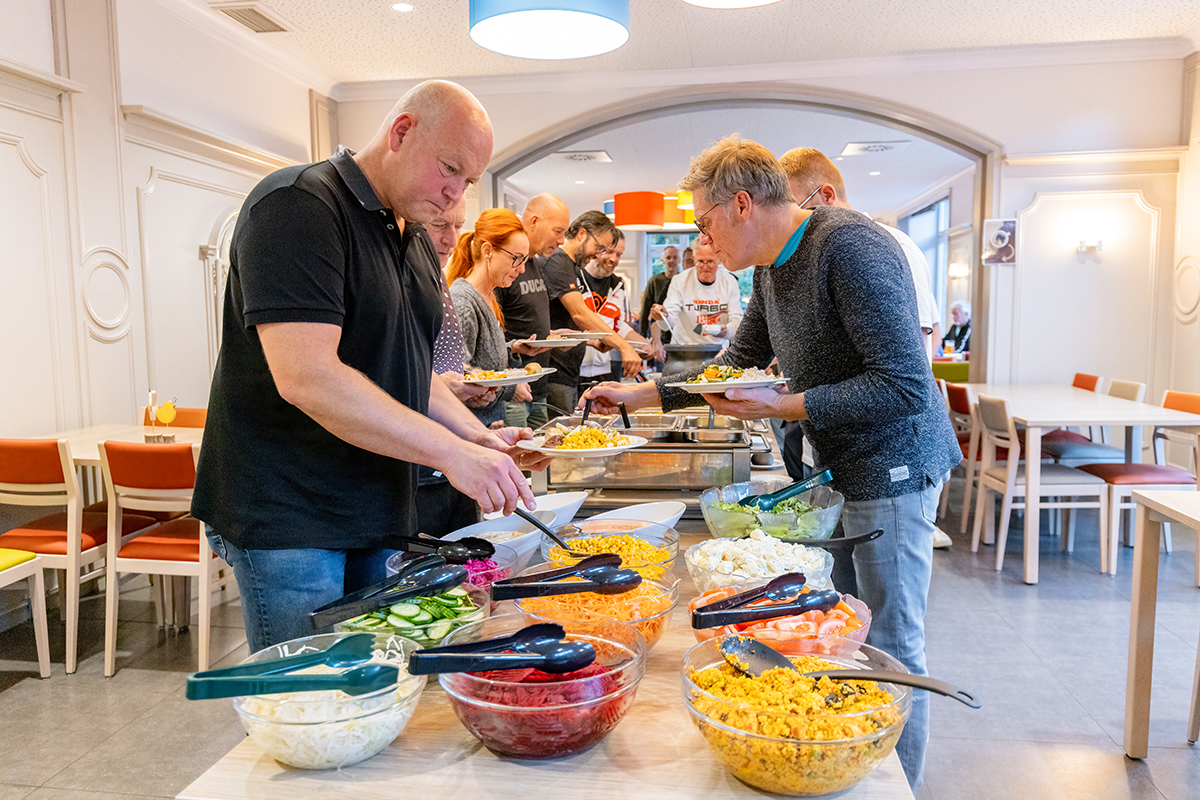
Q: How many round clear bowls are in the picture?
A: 10